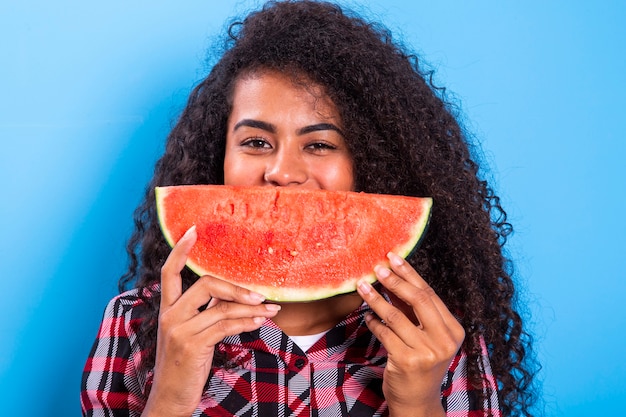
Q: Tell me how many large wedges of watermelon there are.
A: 1